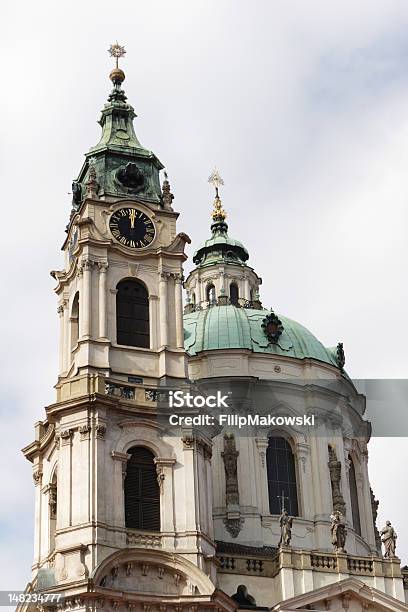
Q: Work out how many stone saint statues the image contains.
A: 3